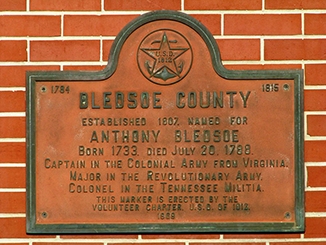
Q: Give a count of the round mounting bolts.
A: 4